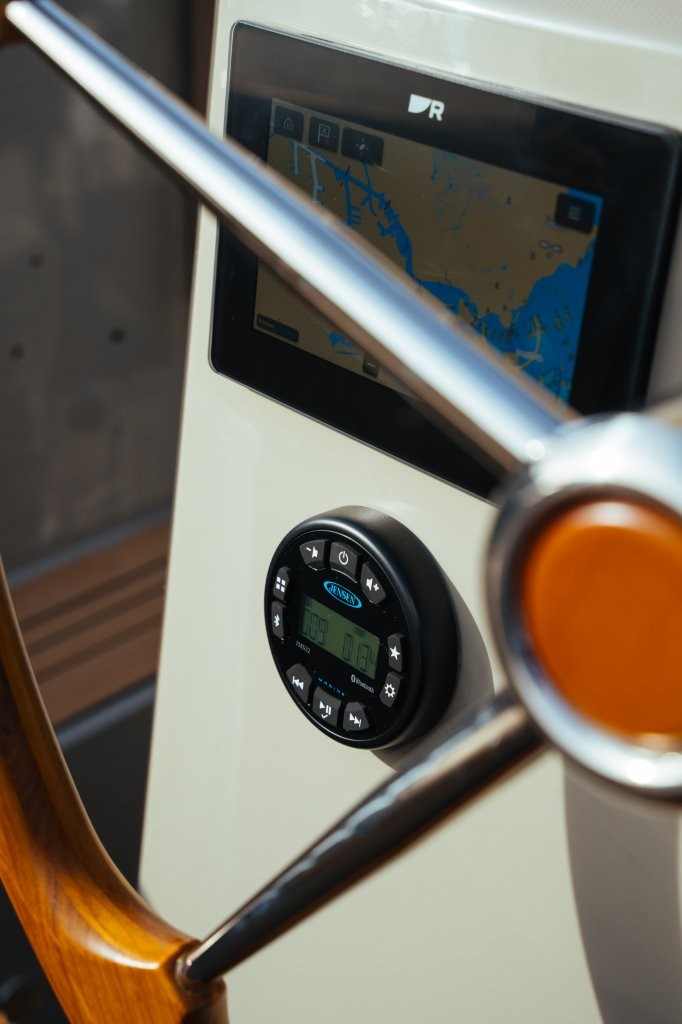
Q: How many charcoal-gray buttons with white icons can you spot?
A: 10